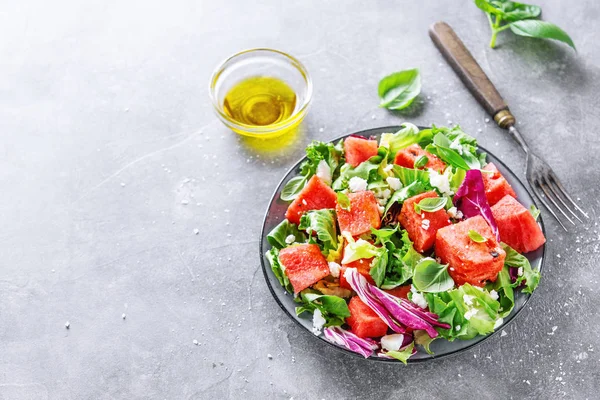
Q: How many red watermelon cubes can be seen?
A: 11